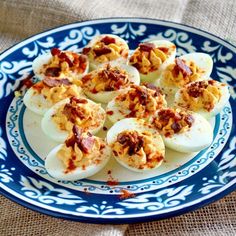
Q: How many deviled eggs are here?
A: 12